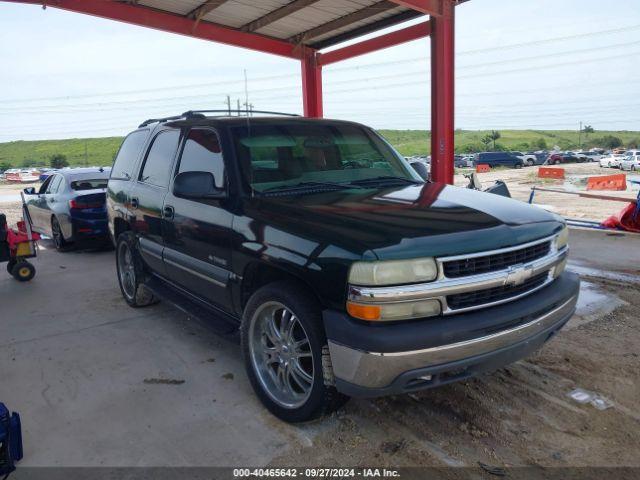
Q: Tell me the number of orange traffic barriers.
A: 3